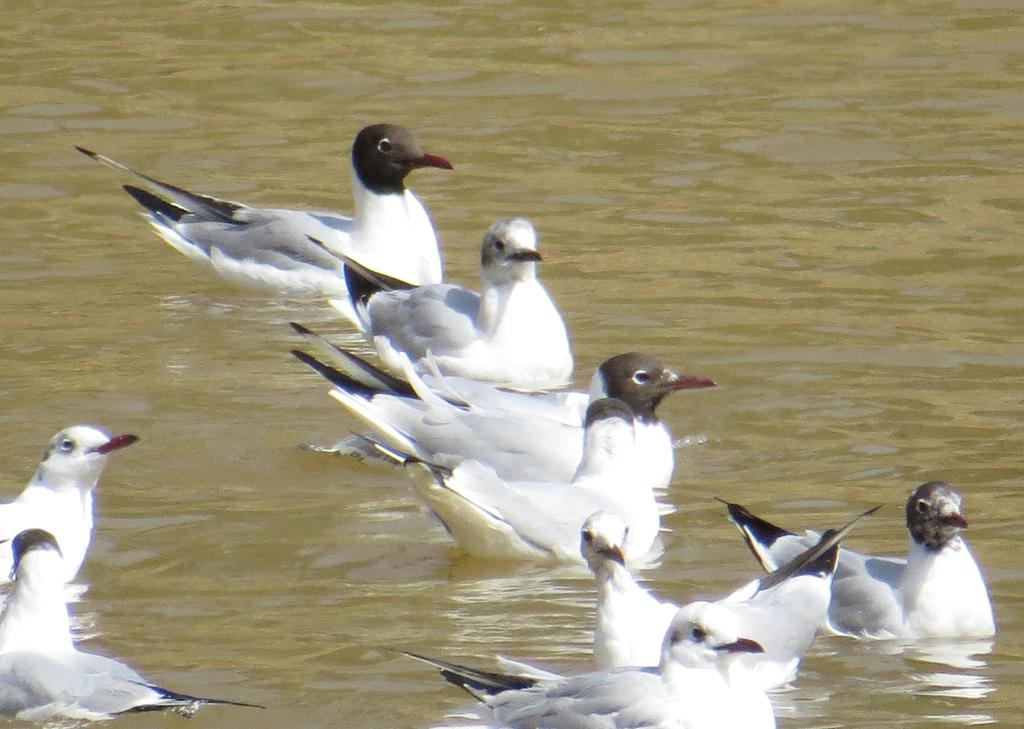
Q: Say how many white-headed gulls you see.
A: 4